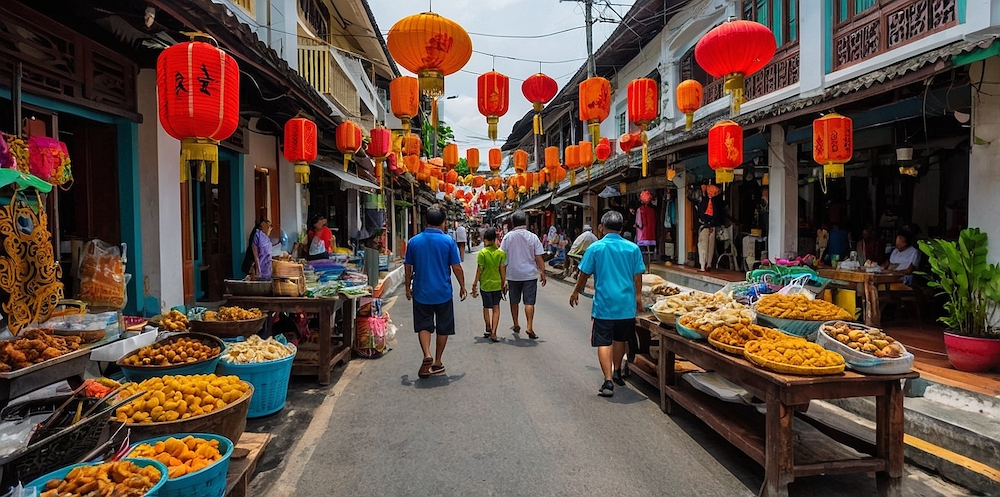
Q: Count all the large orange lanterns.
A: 1